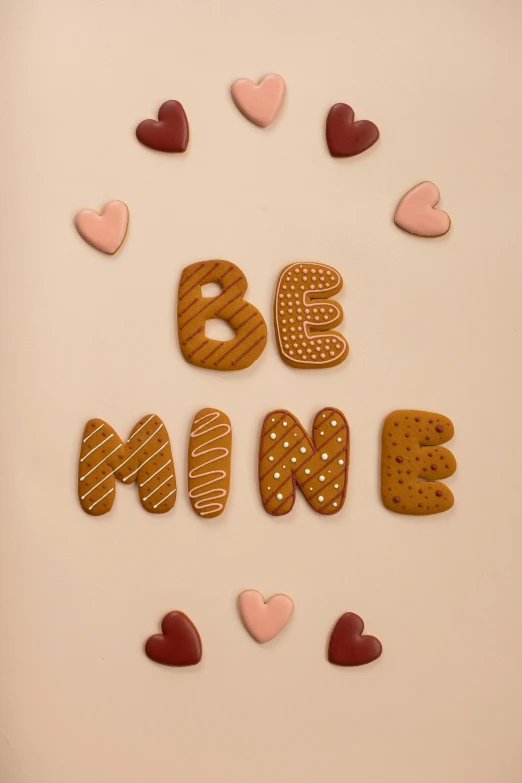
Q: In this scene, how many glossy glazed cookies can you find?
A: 8